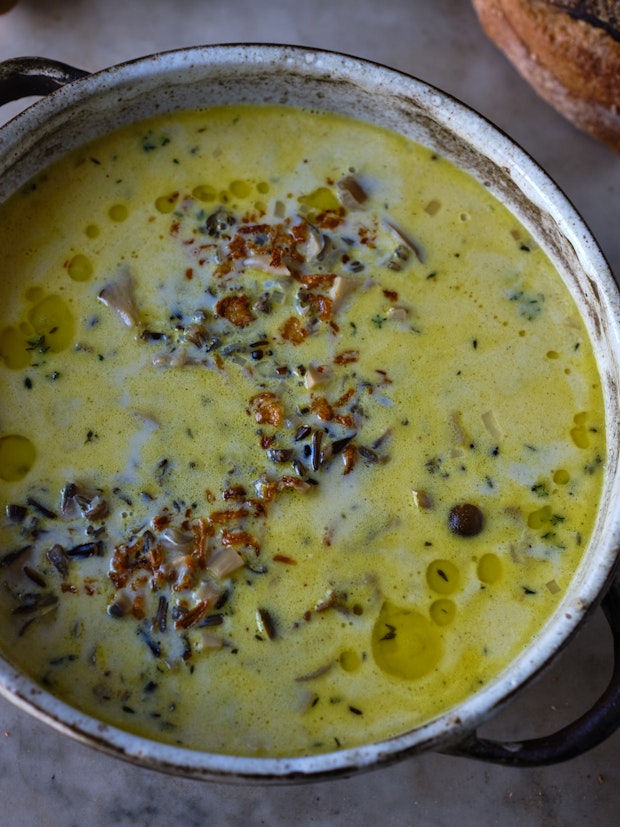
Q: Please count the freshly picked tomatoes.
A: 0